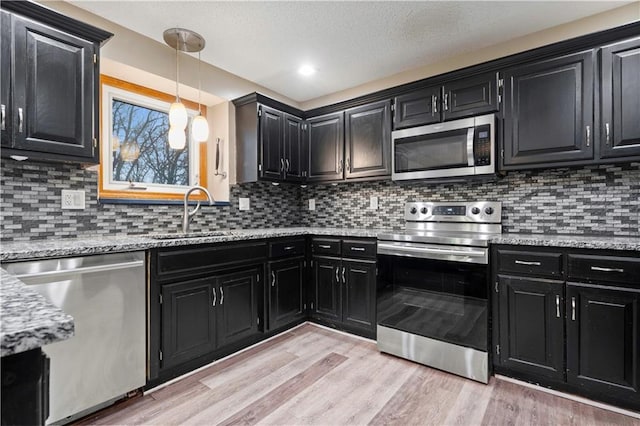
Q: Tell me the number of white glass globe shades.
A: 3